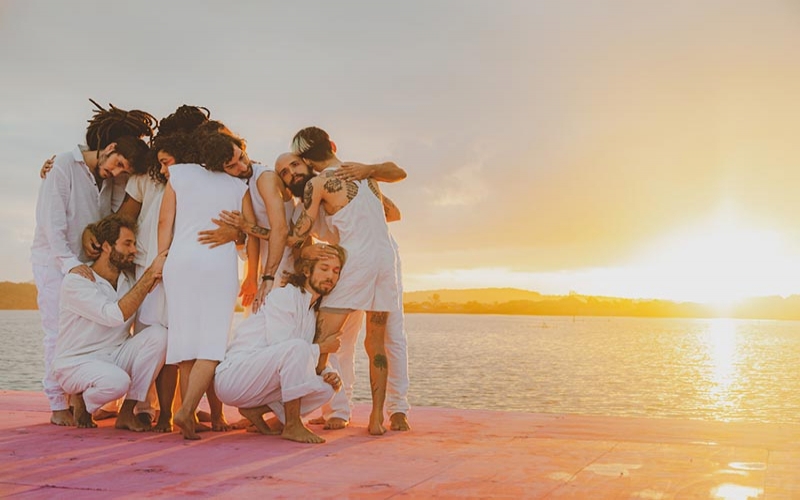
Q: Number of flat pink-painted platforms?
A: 1